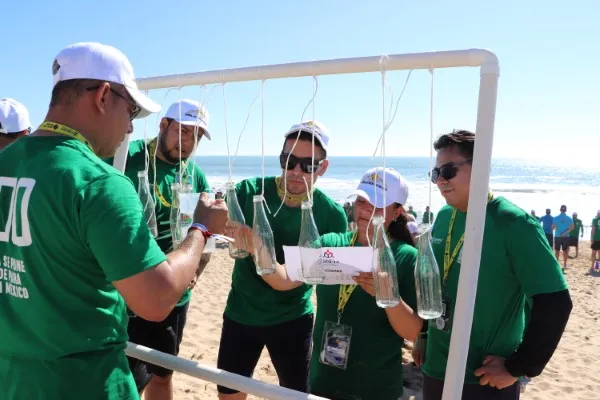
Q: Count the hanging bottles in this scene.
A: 8